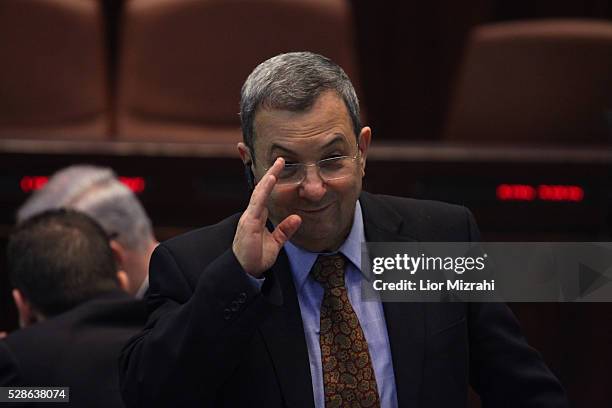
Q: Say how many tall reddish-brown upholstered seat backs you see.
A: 3